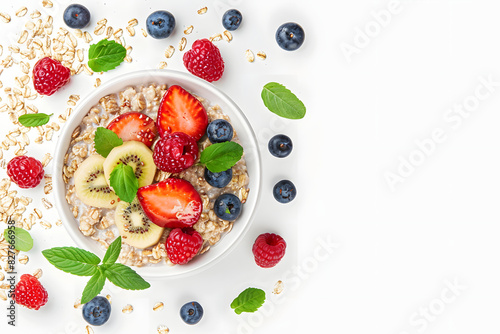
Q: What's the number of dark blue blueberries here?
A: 11